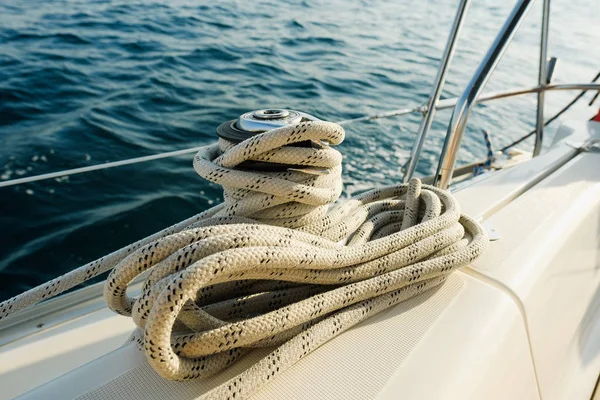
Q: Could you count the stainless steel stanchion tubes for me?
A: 3